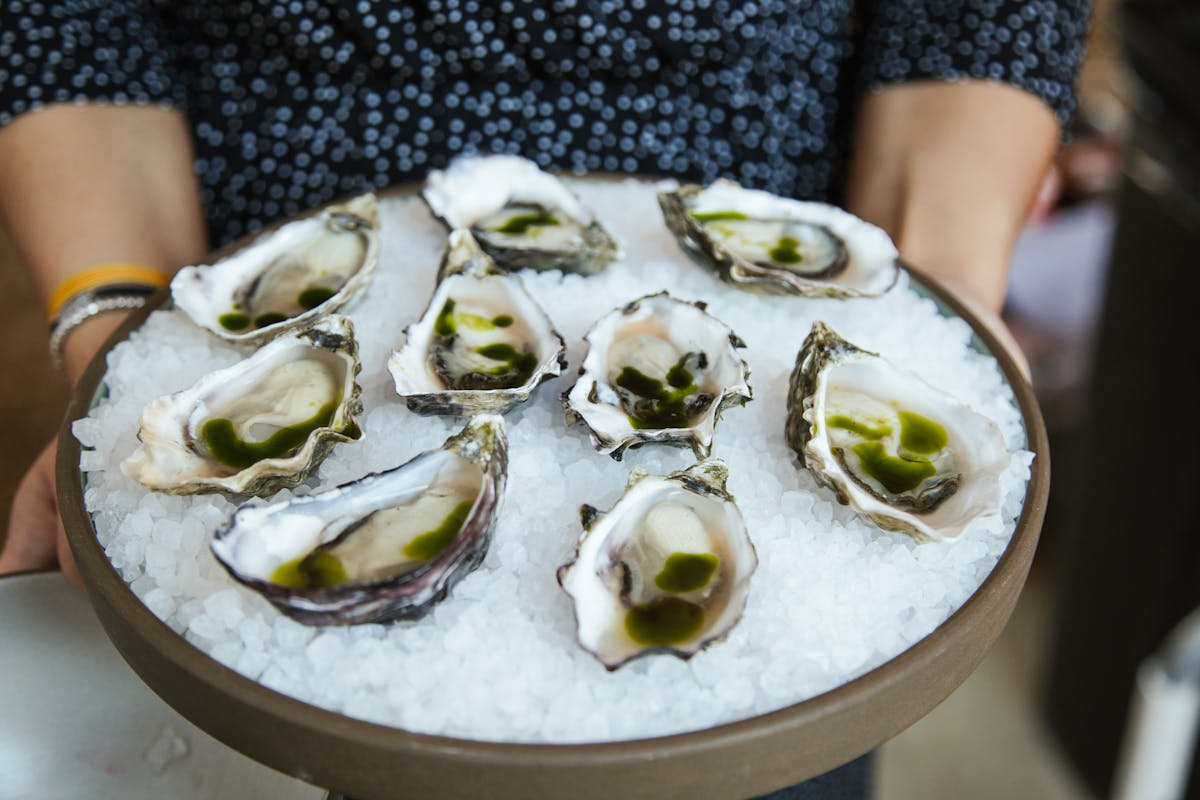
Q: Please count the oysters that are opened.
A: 9